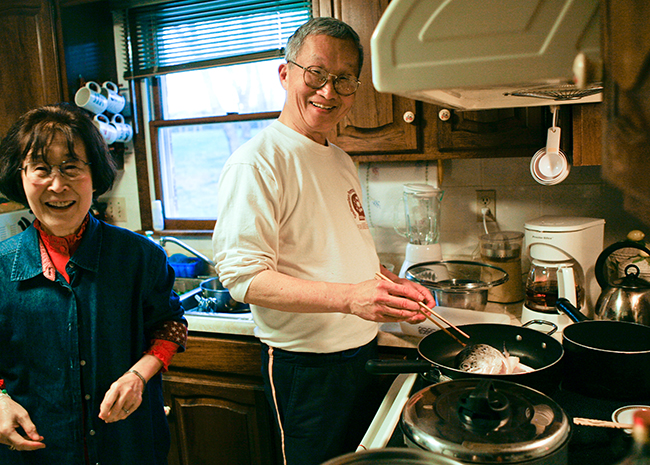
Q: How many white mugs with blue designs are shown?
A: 3